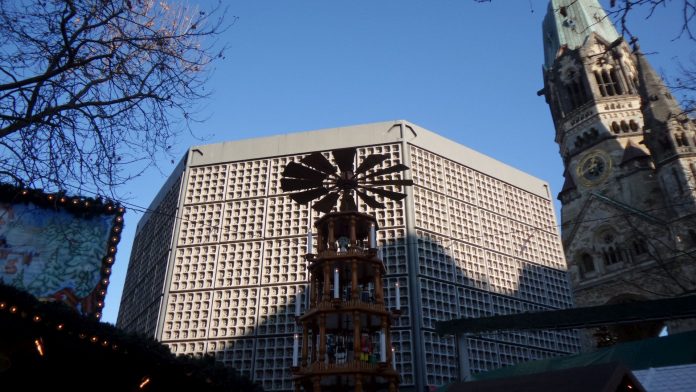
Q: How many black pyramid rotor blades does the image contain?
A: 12